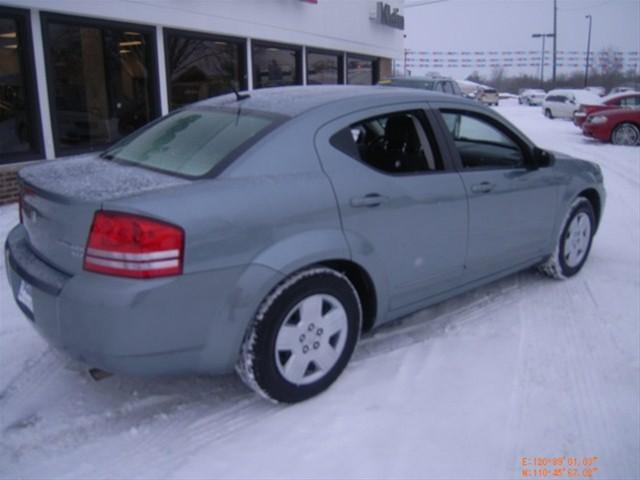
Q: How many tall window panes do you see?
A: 6